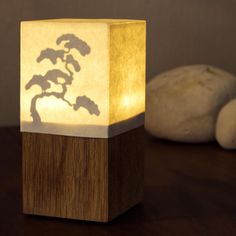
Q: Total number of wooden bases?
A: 1